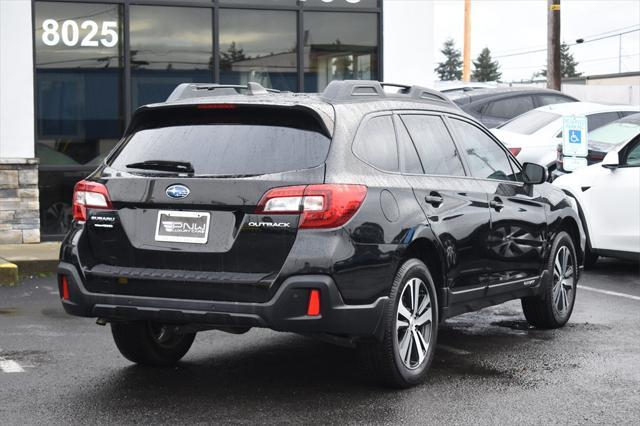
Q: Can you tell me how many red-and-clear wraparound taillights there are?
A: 2